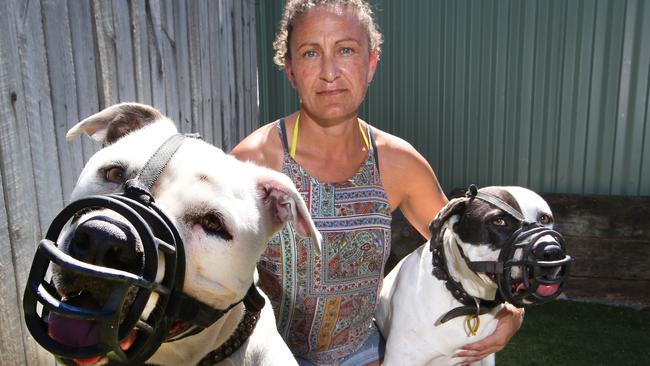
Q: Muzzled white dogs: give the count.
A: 2